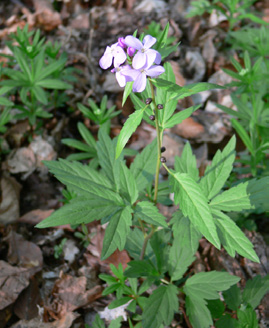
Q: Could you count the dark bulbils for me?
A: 5